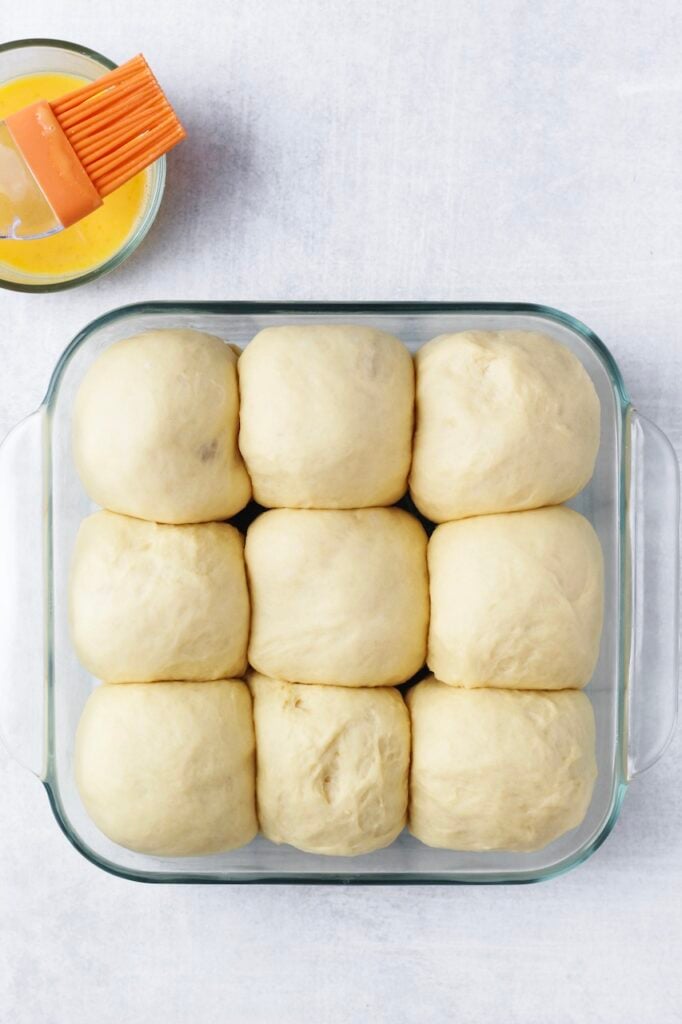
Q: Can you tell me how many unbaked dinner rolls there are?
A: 9